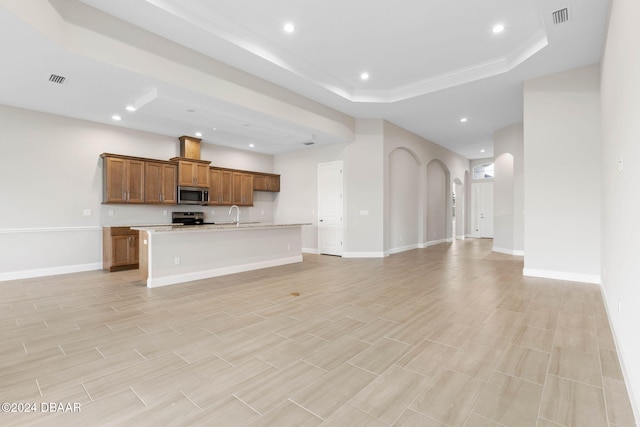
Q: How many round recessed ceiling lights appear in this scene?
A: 9